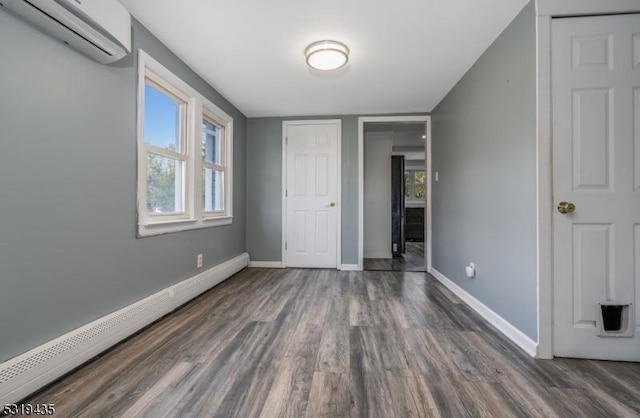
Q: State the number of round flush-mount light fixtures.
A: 1